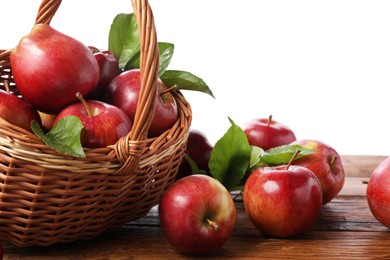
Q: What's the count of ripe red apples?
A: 11